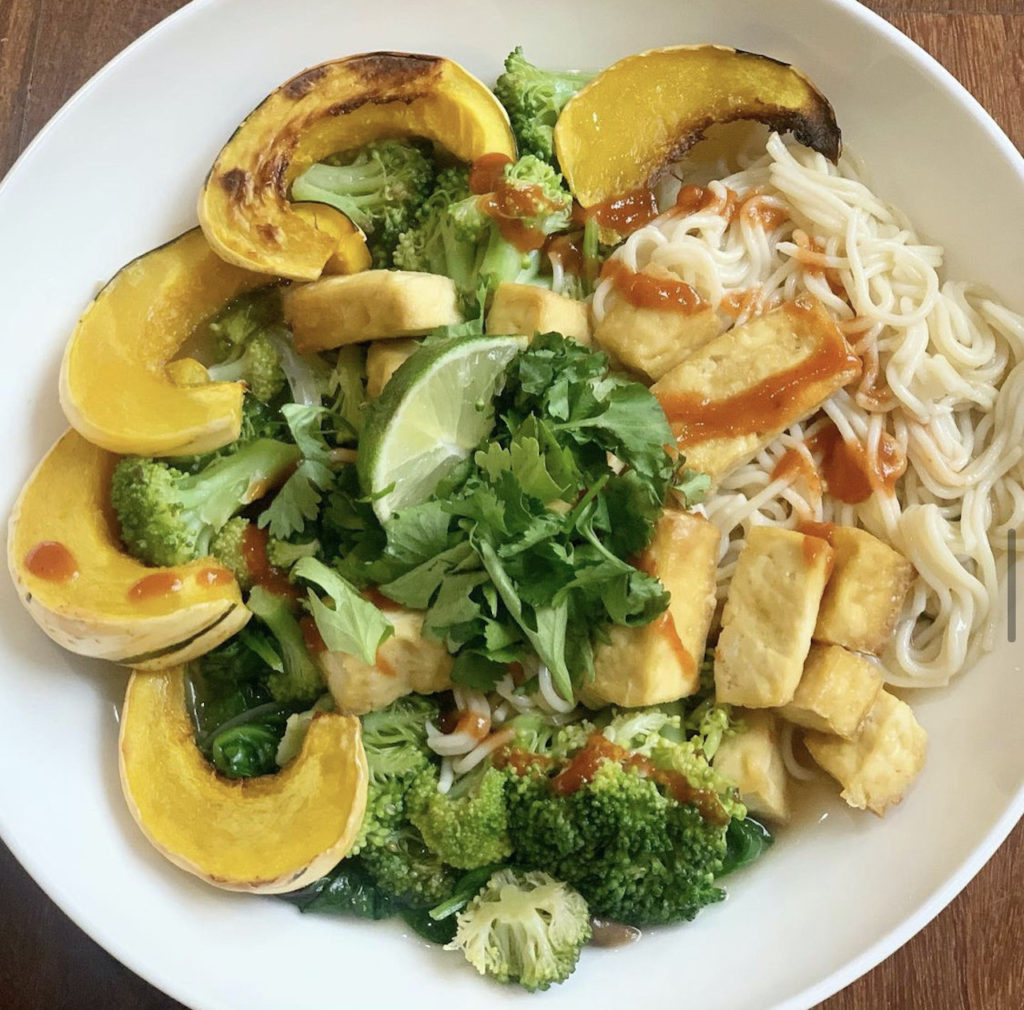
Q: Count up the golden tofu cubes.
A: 12